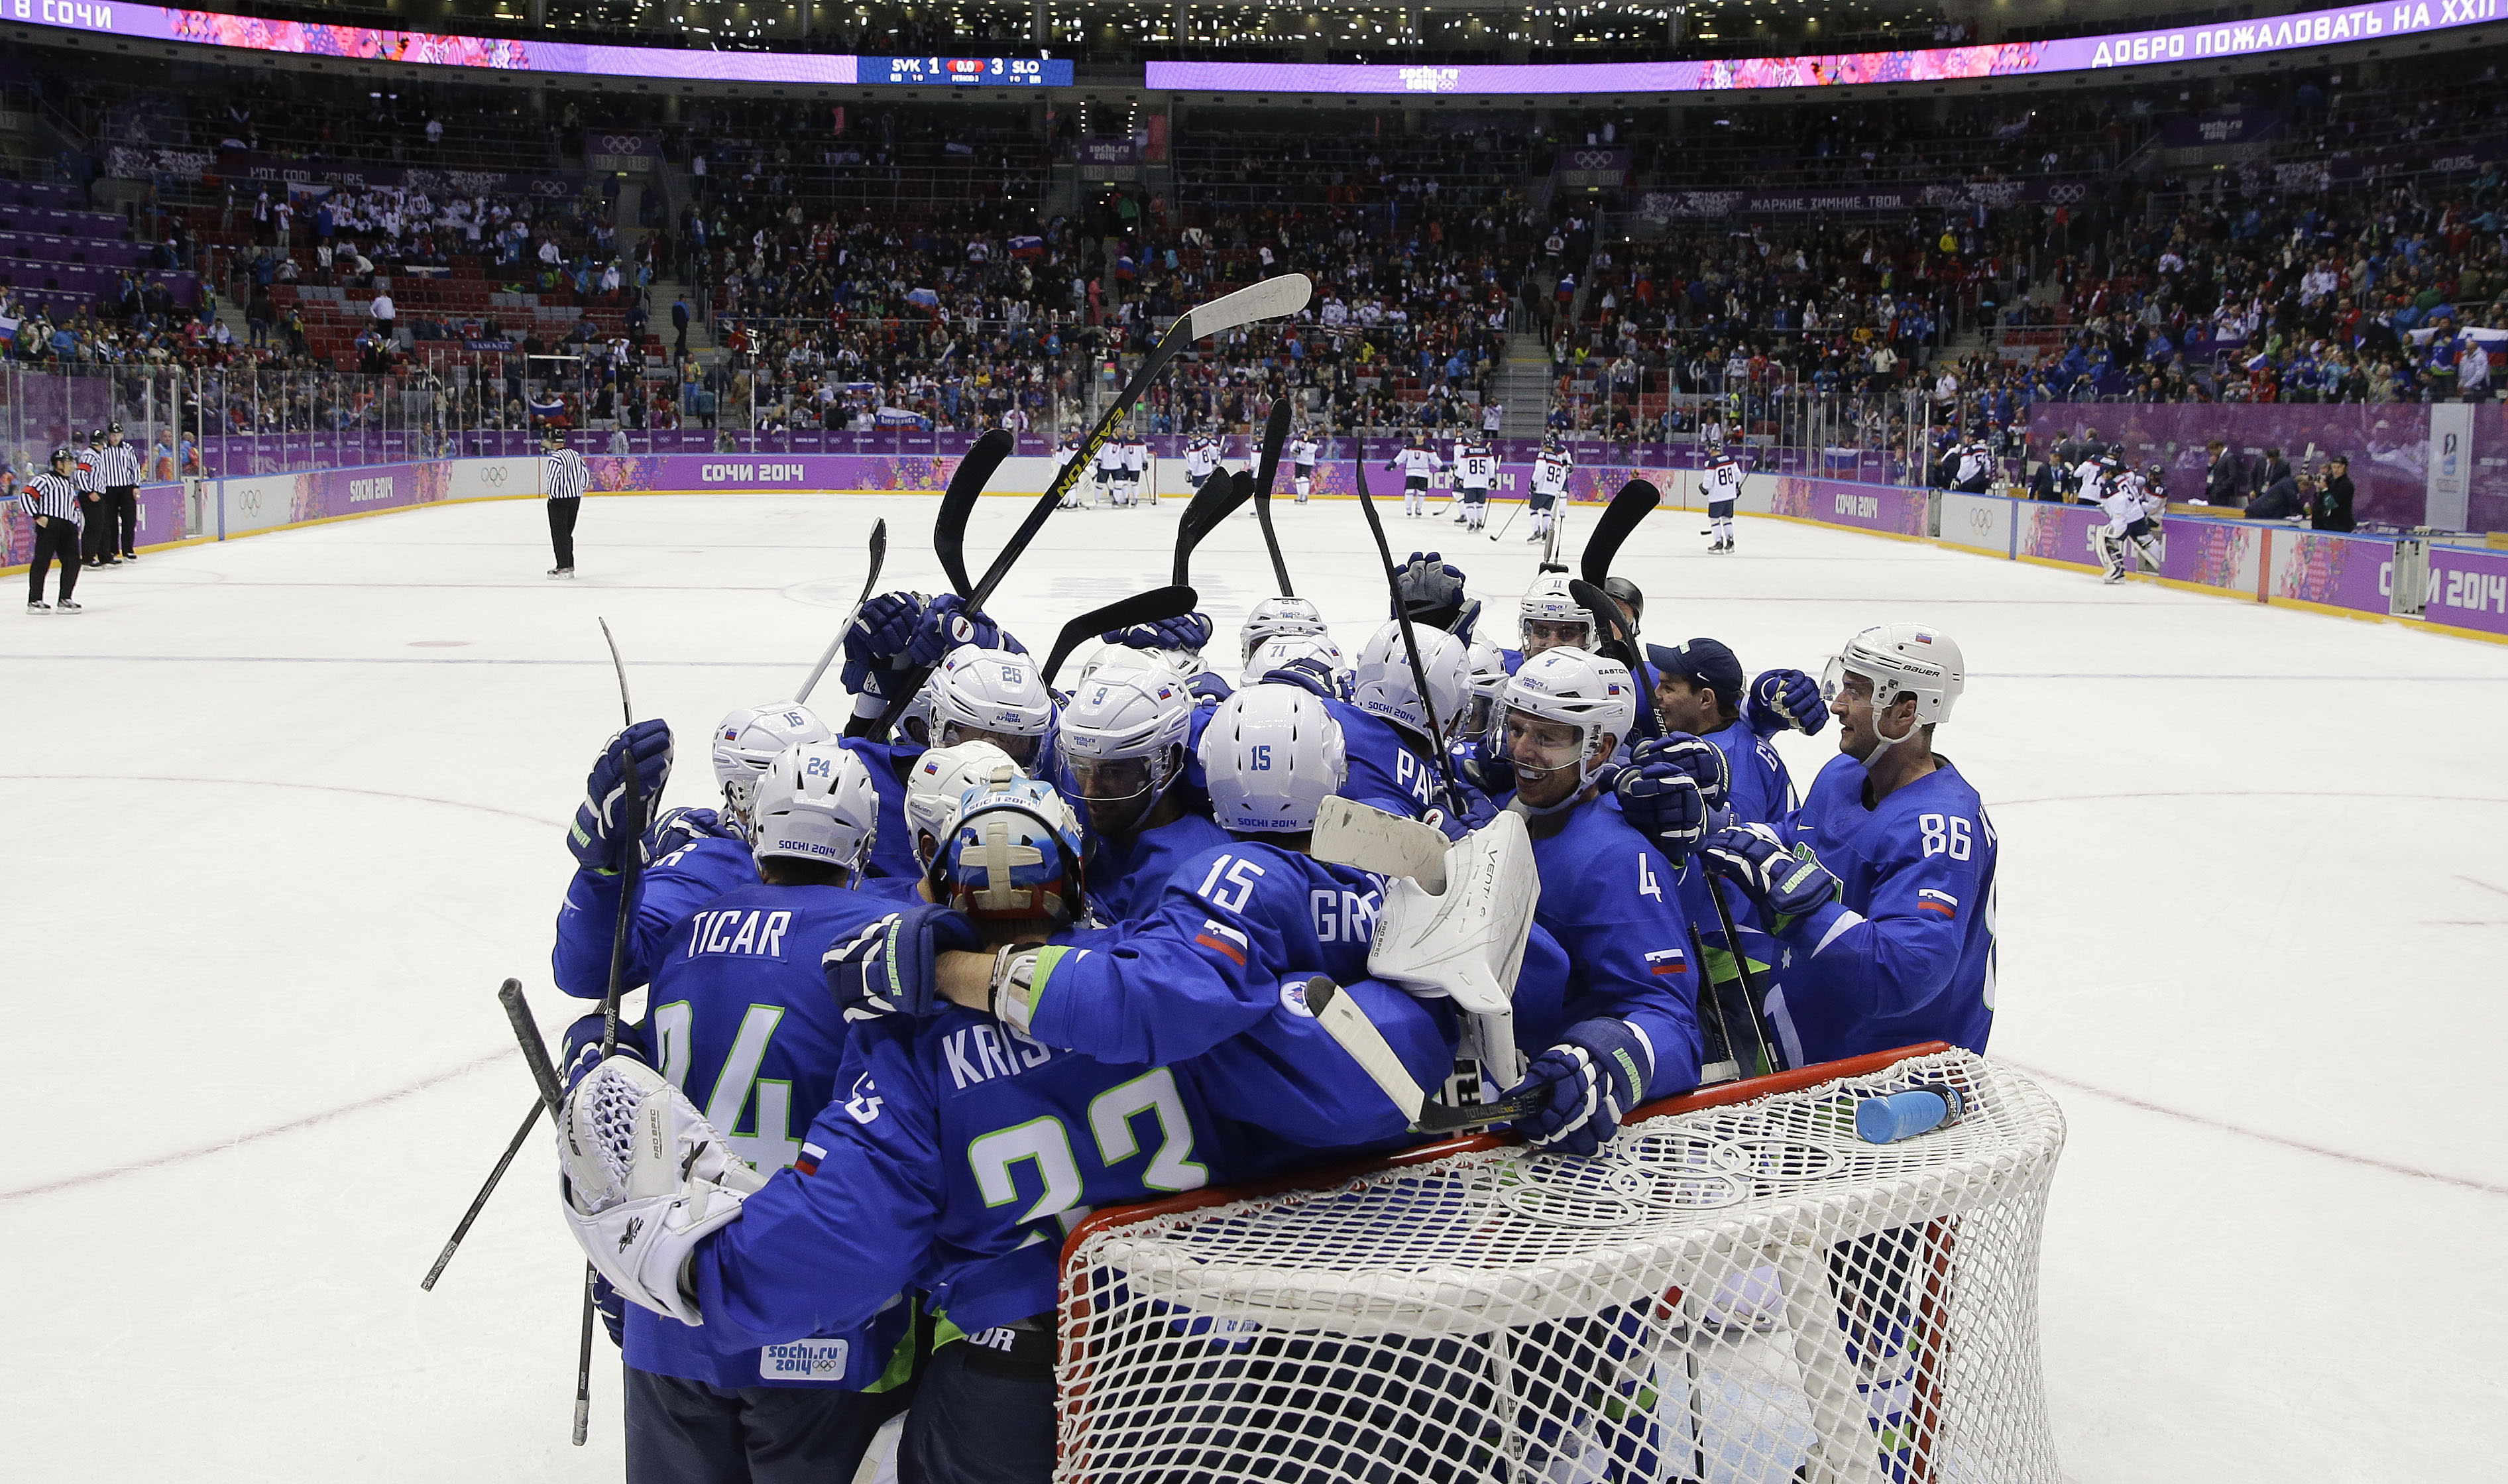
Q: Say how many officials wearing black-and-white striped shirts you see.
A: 4